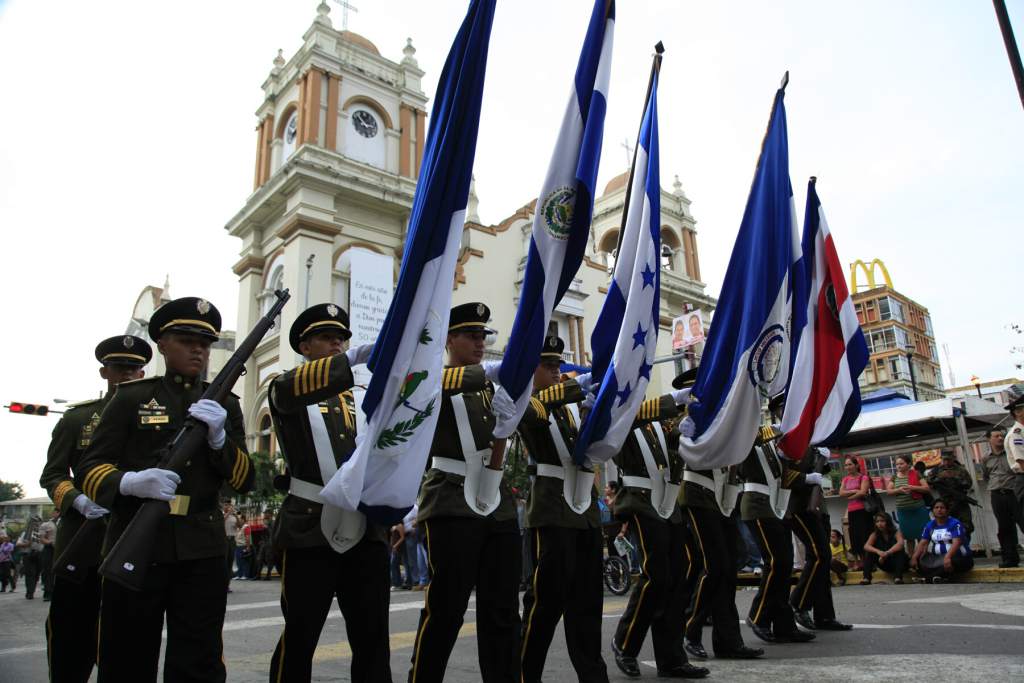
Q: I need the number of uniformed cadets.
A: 9